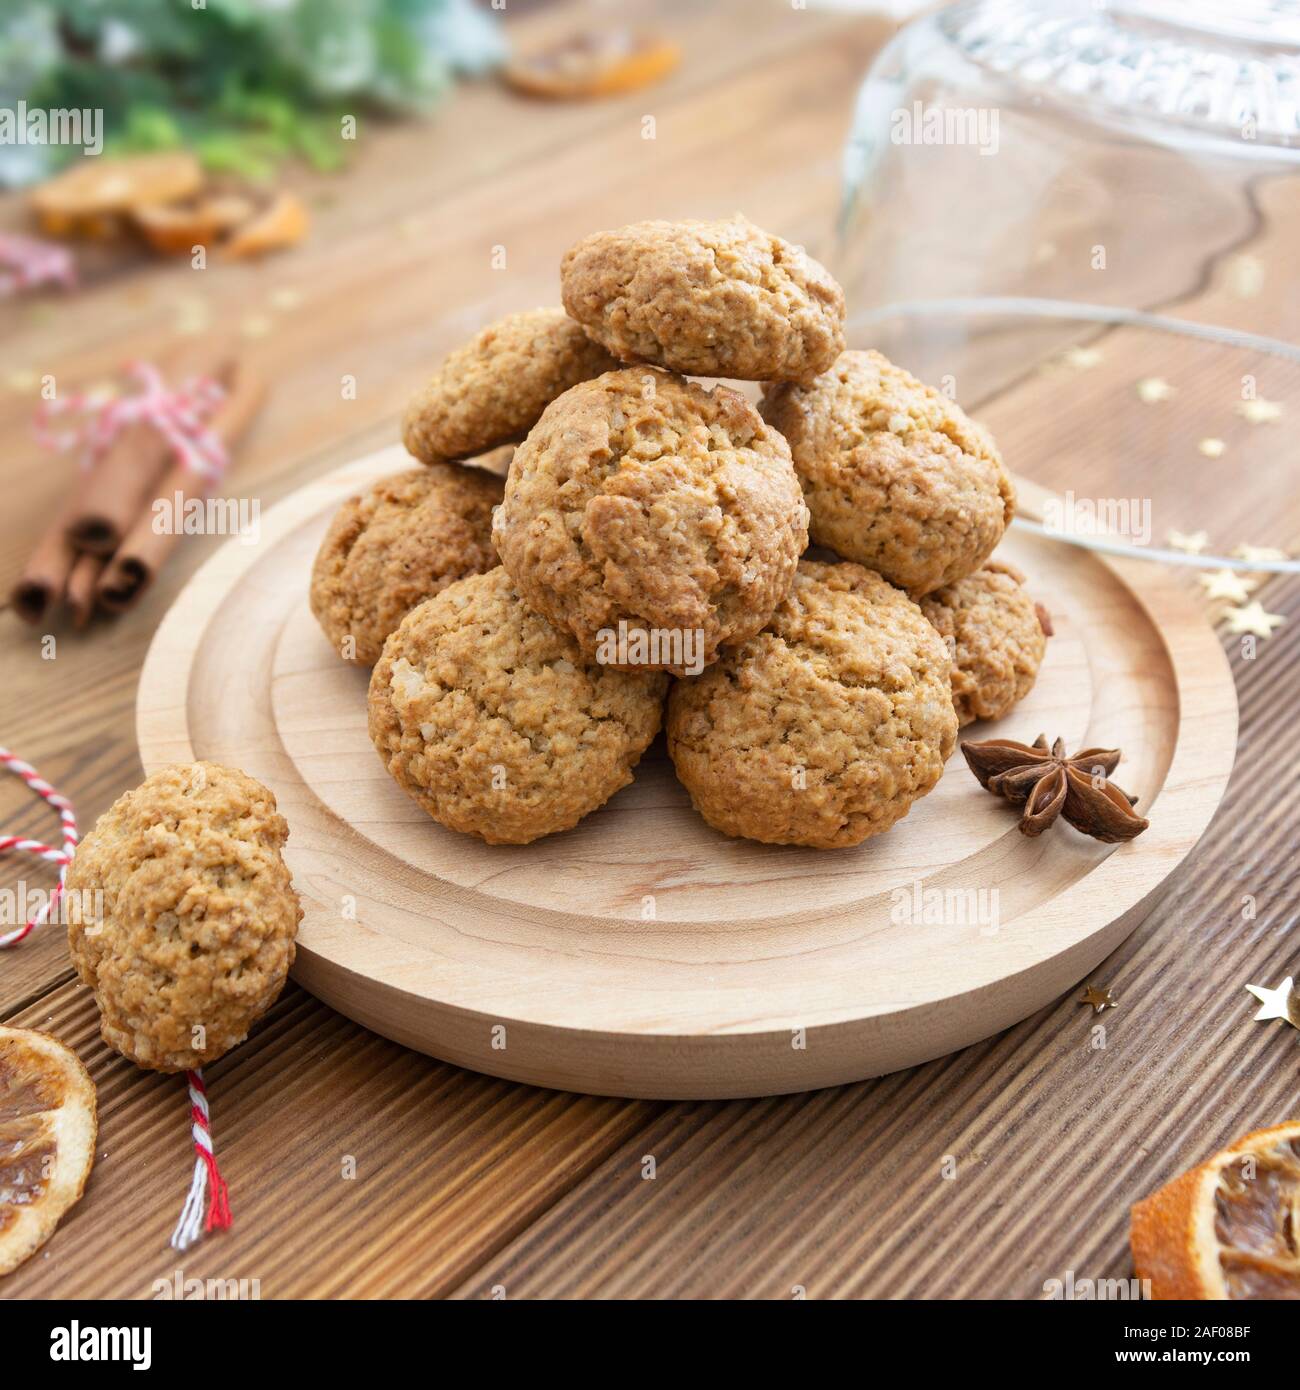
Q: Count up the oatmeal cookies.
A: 9